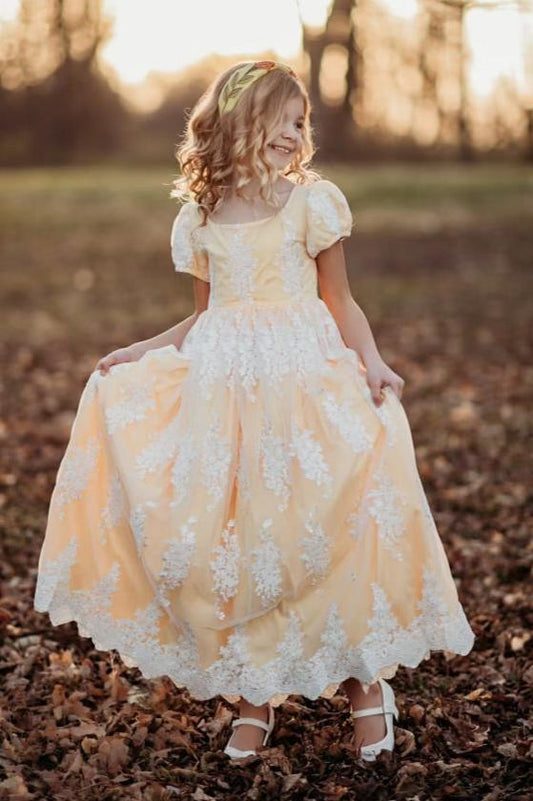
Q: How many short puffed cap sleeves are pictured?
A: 2